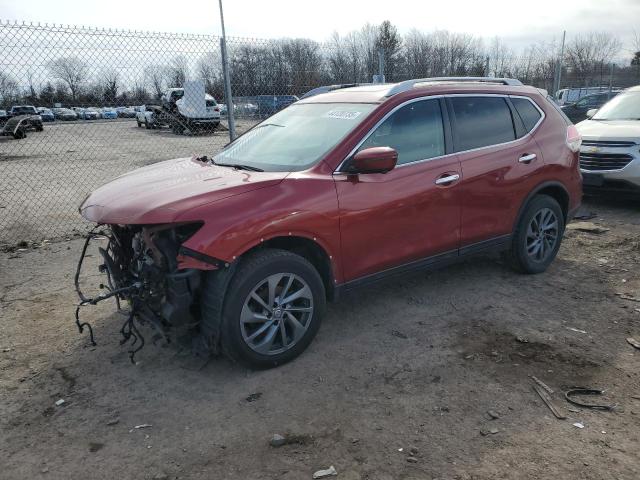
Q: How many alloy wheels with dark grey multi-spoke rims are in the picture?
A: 2